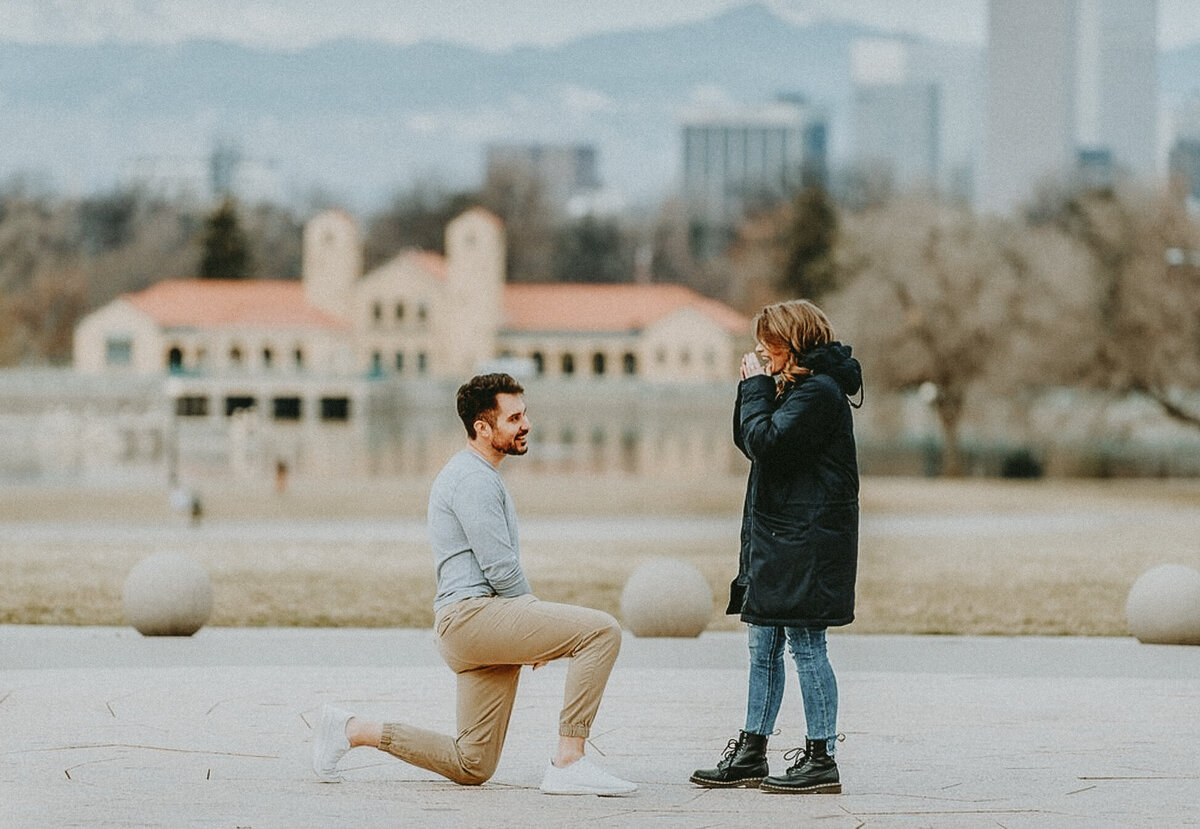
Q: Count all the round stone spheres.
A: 3